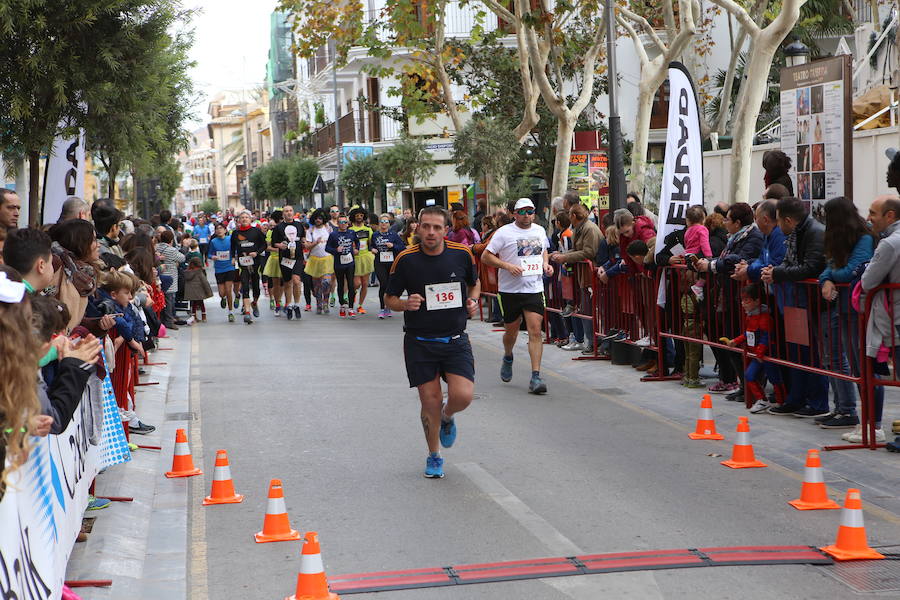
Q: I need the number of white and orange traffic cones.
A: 8